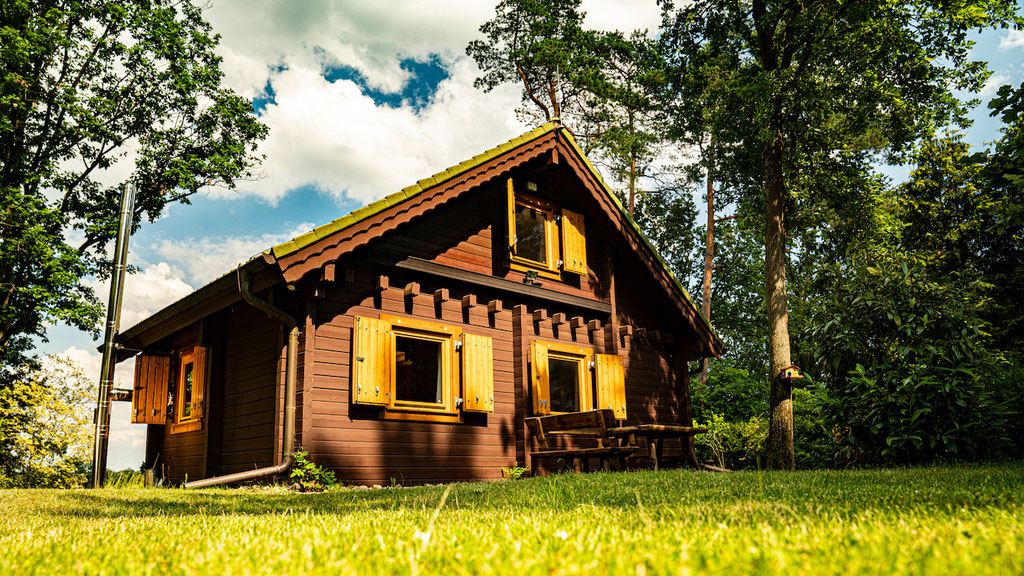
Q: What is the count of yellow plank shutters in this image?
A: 8